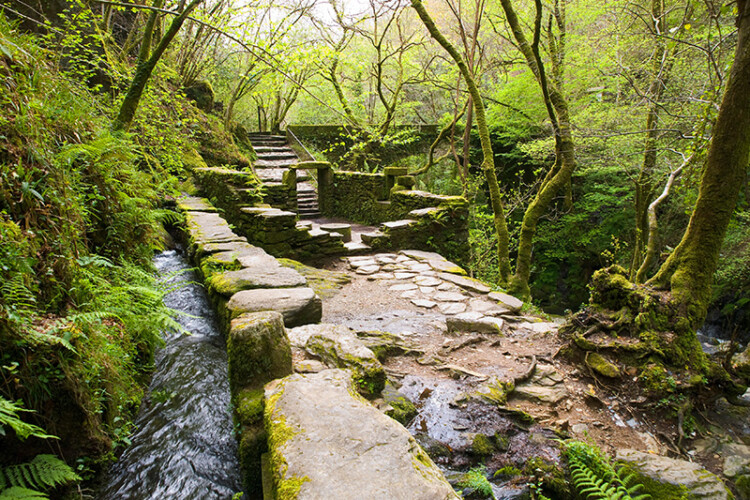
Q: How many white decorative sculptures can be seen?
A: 0